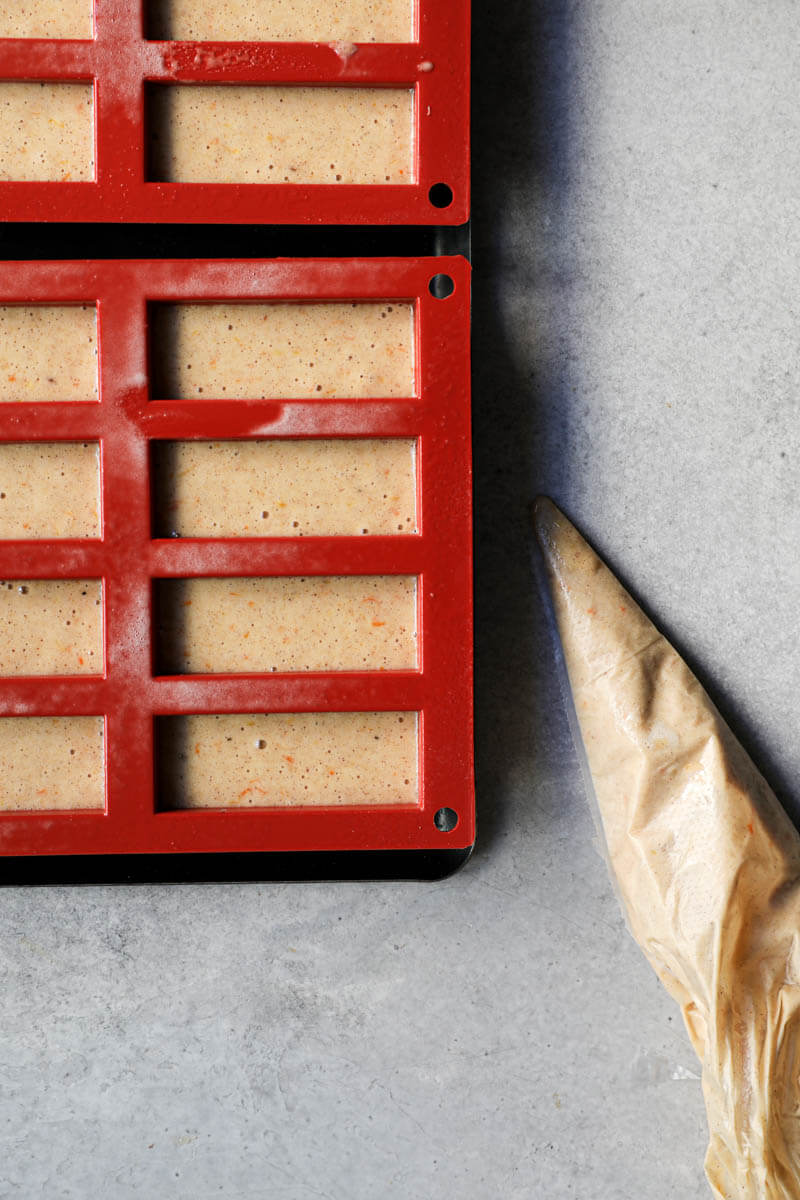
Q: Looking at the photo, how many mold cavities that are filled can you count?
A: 12